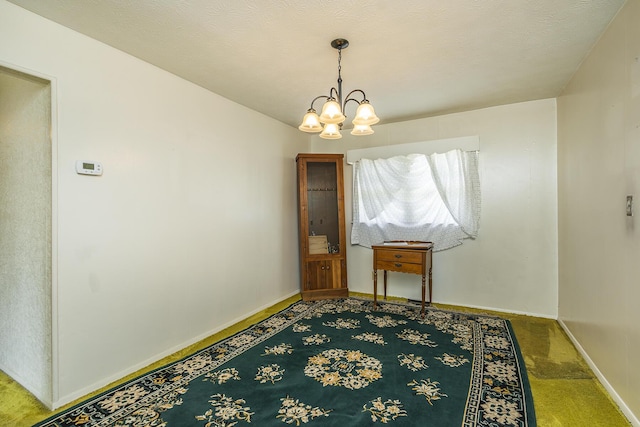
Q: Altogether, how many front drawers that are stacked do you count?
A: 2